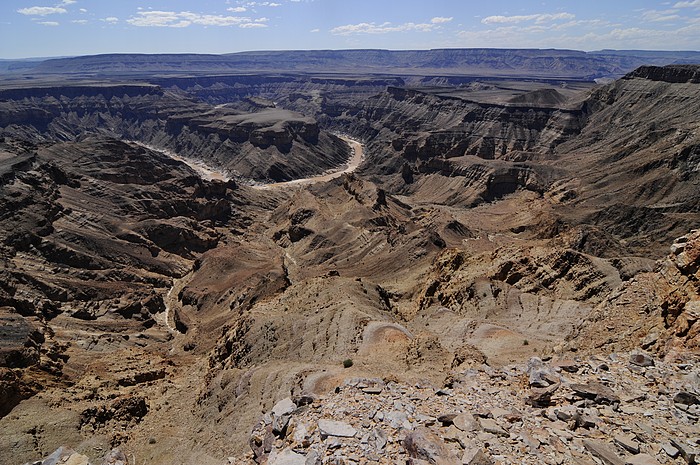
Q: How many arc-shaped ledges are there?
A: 3